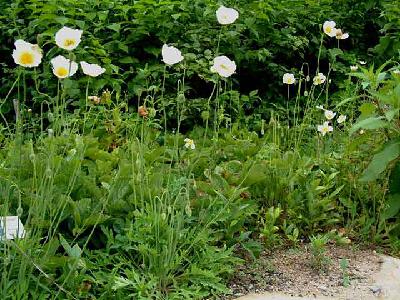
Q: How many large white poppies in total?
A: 7